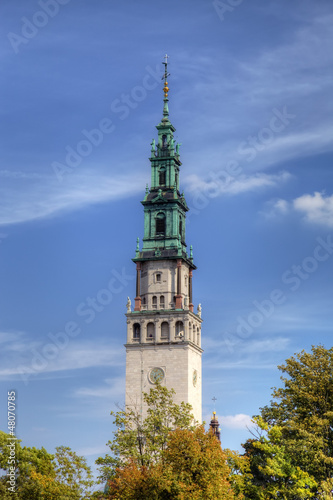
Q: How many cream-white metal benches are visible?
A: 0